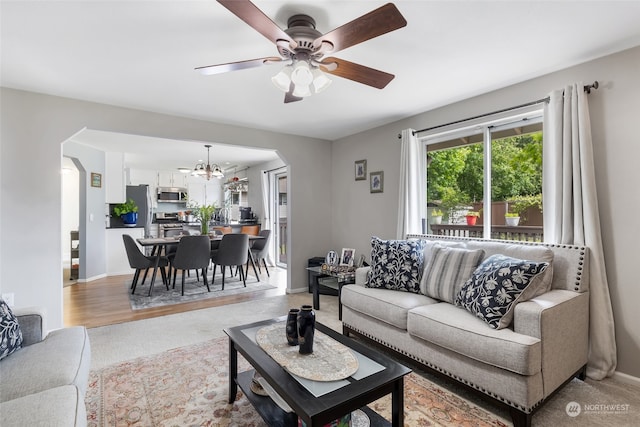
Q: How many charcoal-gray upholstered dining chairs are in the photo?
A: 6